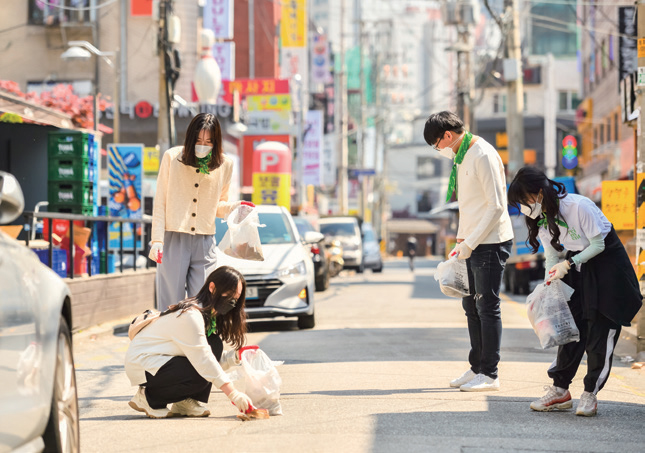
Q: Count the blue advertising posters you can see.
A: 1